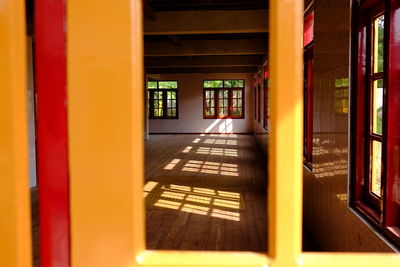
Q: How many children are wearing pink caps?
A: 0